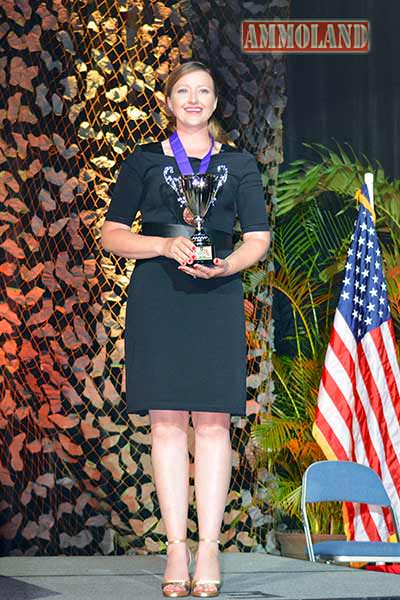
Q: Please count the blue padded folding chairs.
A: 1